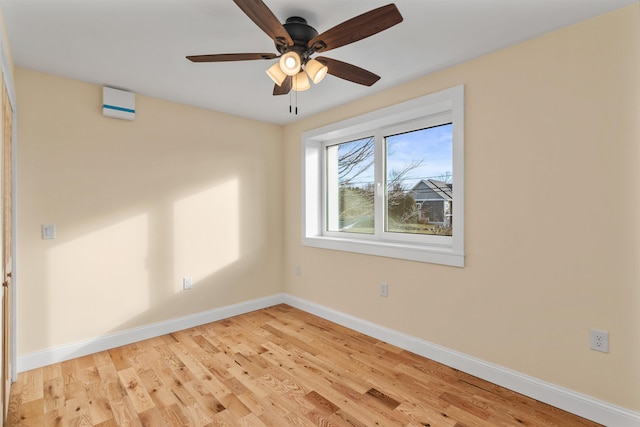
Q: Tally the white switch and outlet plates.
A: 5